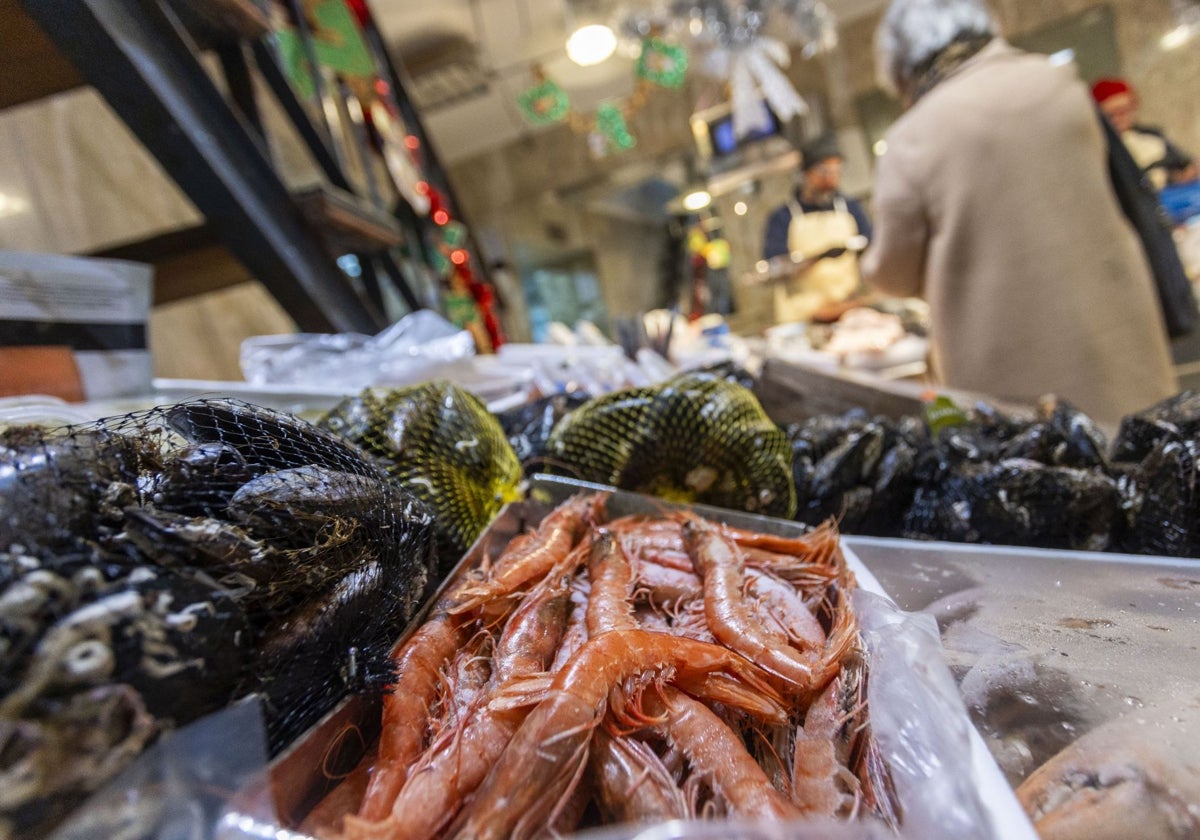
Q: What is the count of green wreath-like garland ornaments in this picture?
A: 3